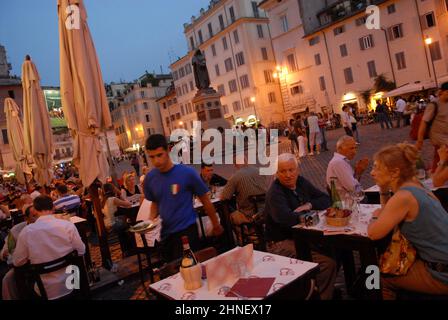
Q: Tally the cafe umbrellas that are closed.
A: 3